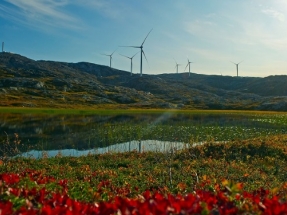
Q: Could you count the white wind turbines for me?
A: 6